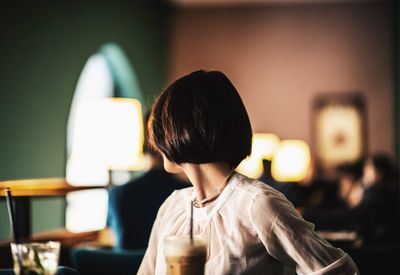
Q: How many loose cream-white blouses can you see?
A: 1